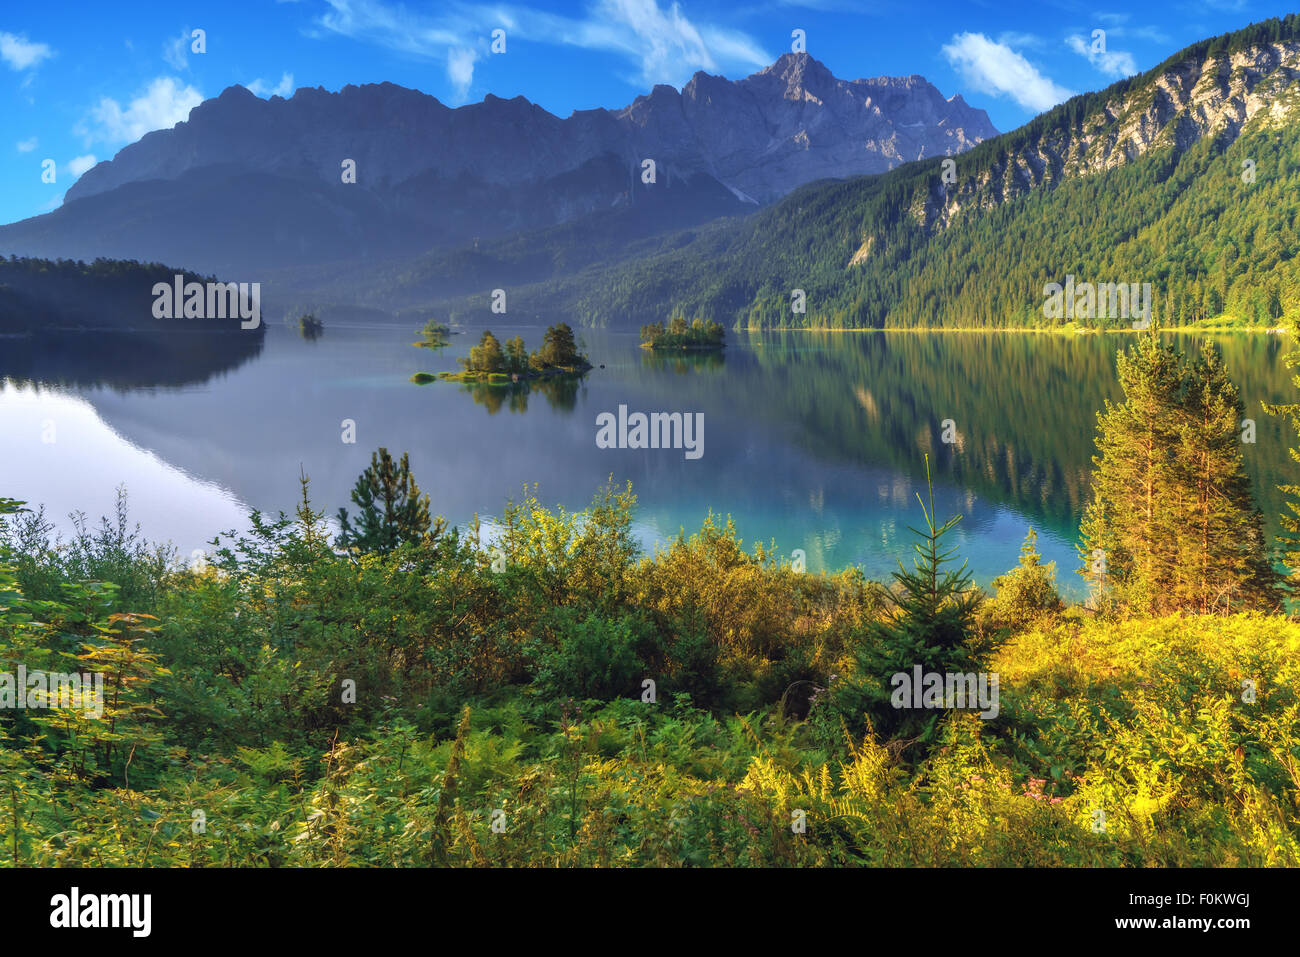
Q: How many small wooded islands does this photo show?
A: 4